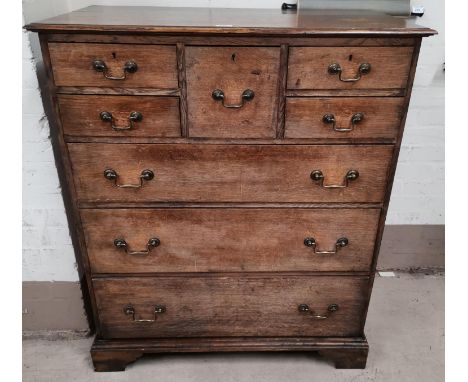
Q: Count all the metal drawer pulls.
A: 11